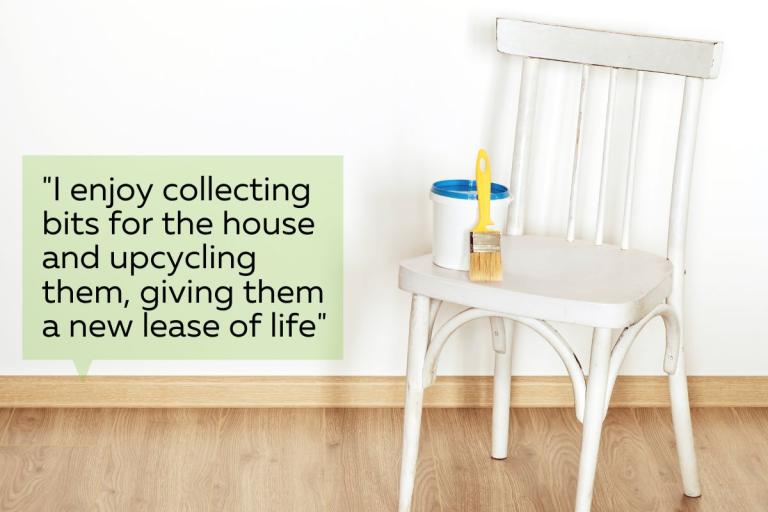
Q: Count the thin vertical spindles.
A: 3